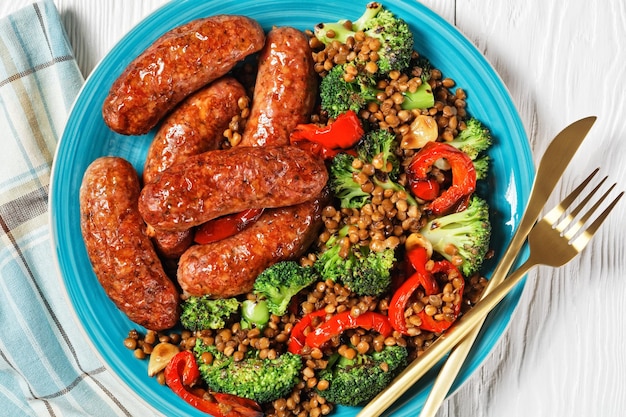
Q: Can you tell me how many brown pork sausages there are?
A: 6